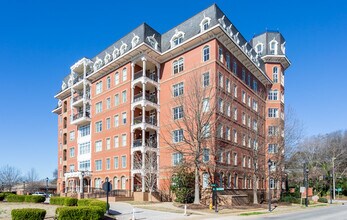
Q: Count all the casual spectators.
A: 0